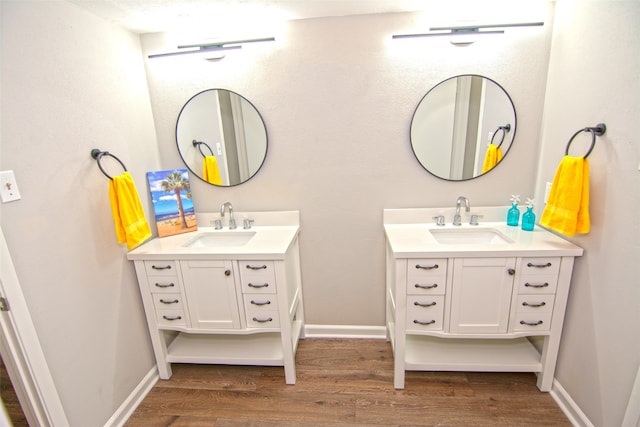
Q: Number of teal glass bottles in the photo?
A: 2